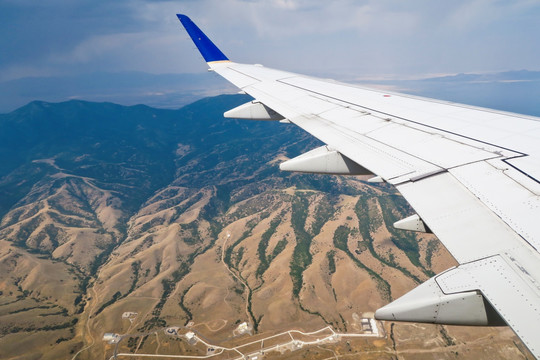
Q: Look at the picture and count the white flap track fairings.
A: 4